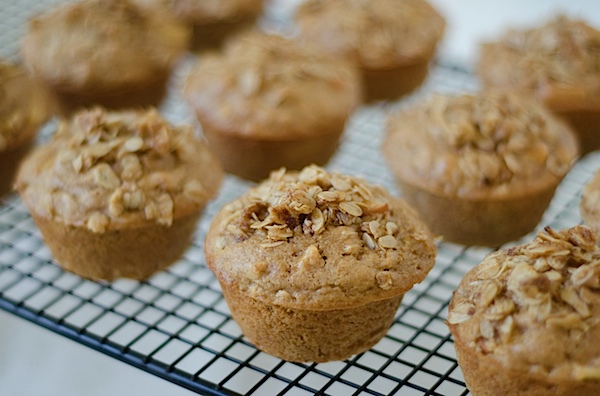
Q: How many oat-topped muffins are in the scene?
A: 11